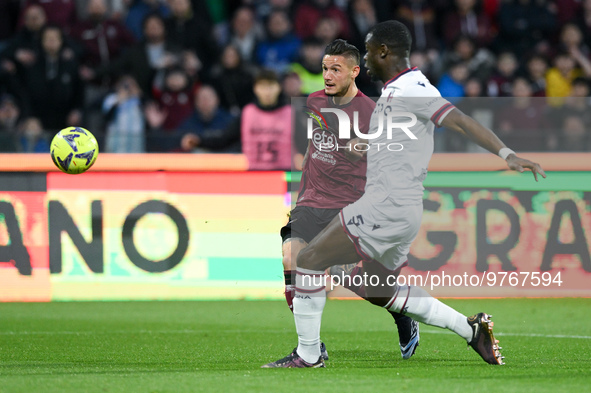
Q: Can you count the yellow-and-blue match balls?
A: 1